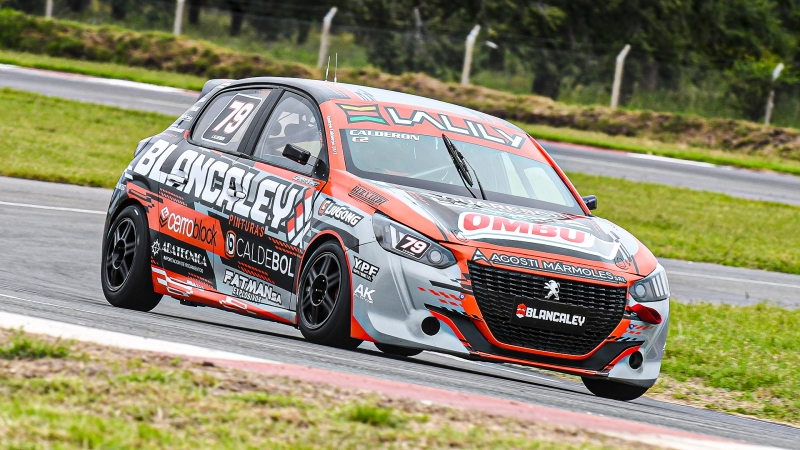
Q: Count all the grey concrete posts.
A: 6